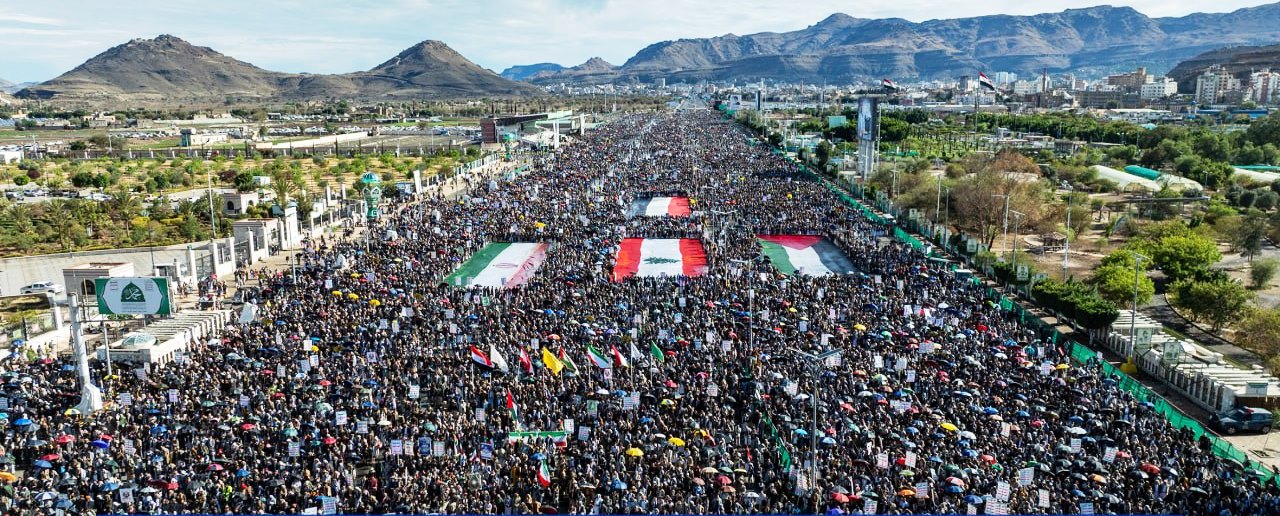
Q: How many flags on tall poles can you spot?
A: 2